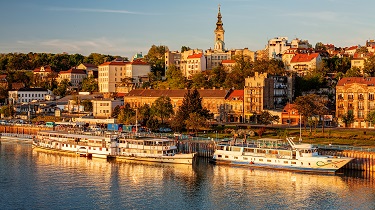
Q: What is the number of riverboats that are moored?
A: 3